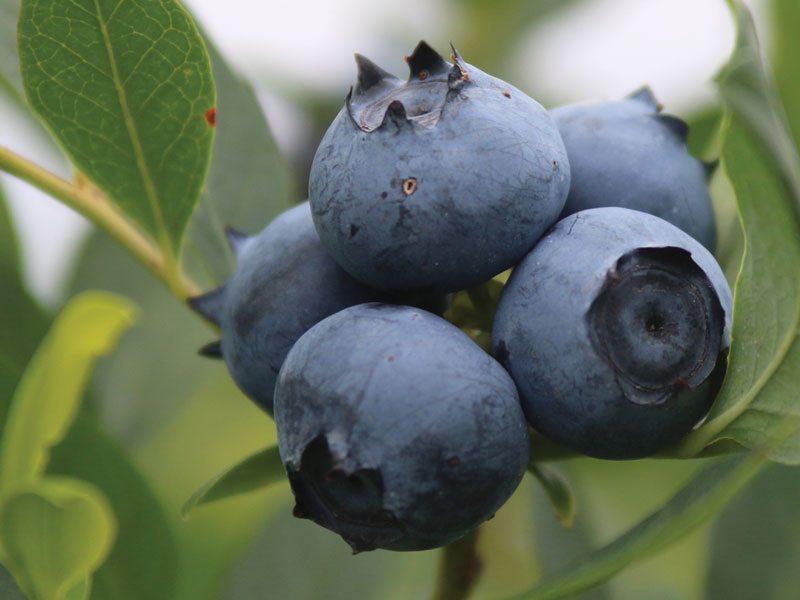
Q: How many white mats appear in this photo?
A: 0